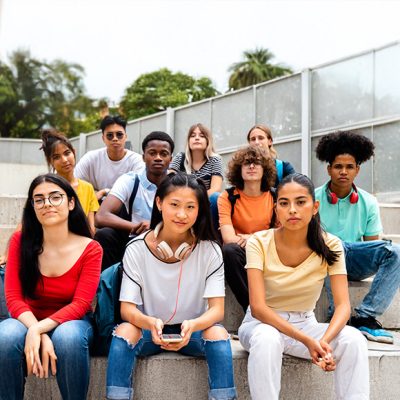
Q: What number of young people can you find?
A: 10